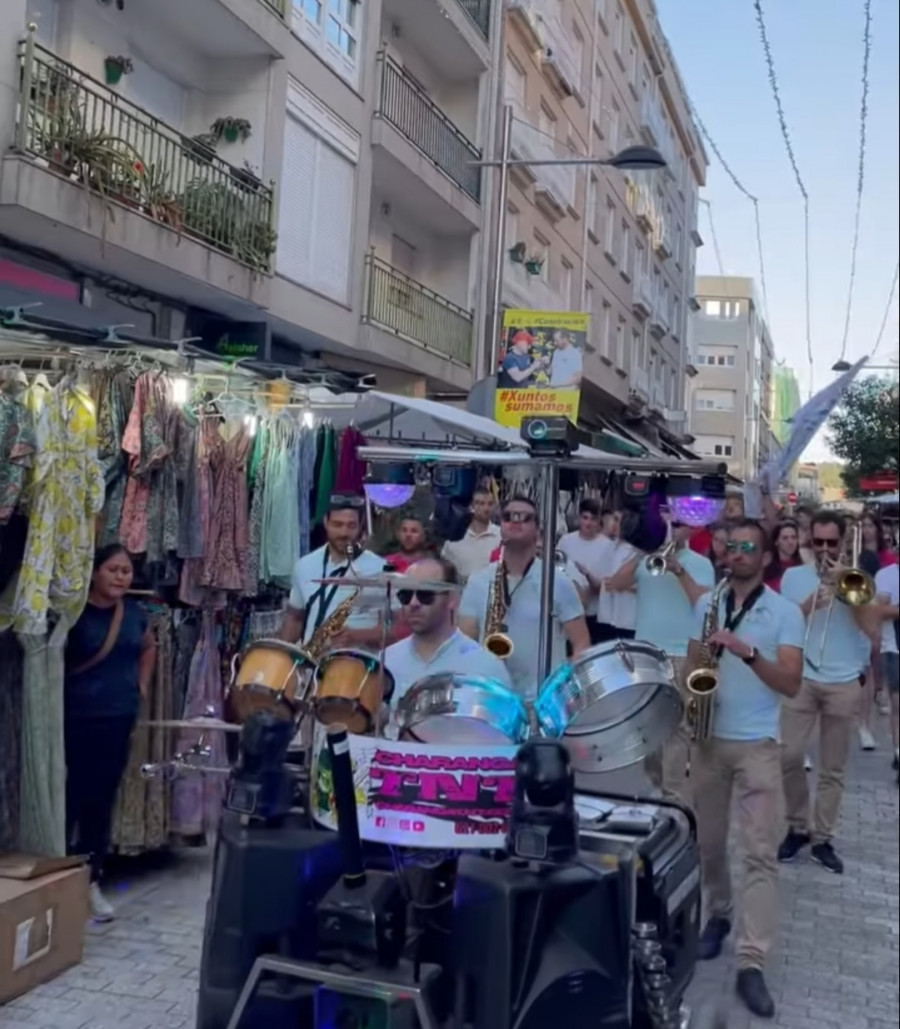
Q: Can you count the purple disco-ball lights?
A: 2